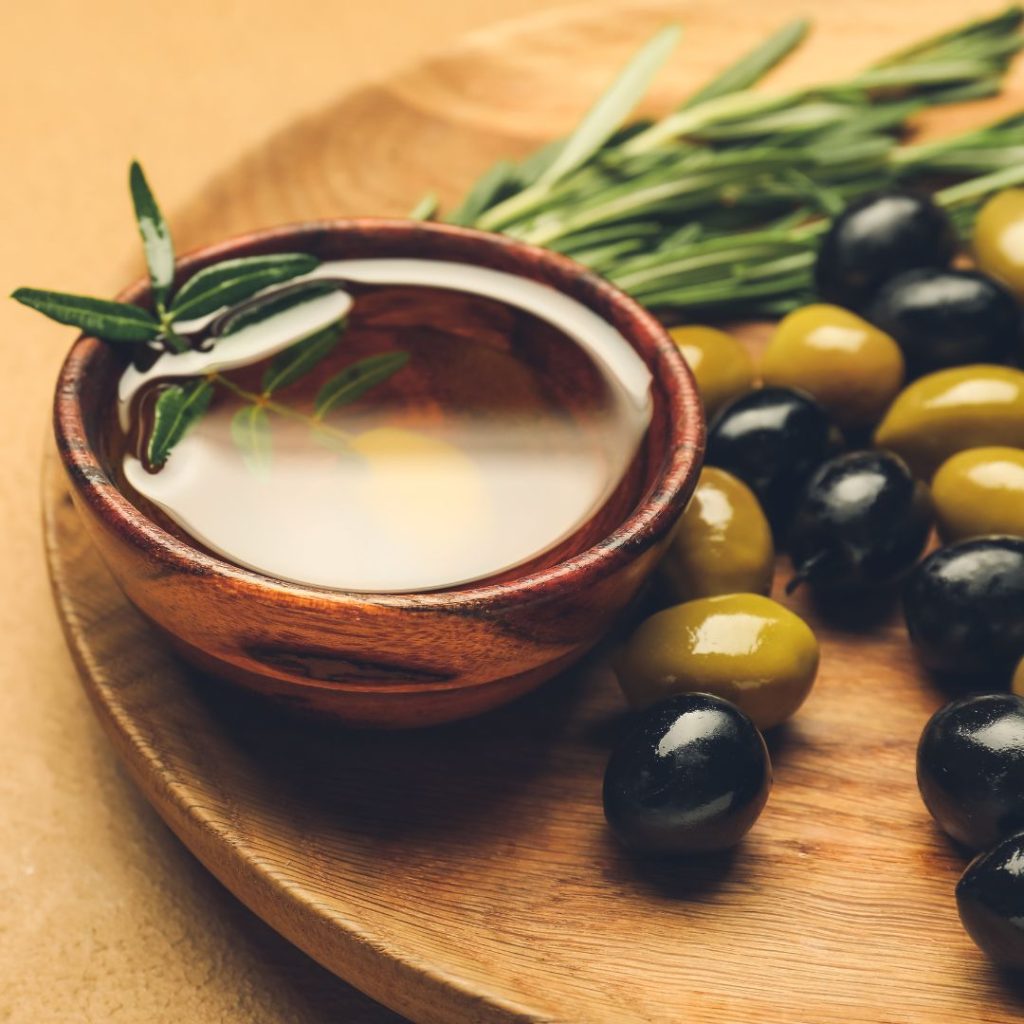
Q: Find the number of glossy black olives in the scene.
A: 8